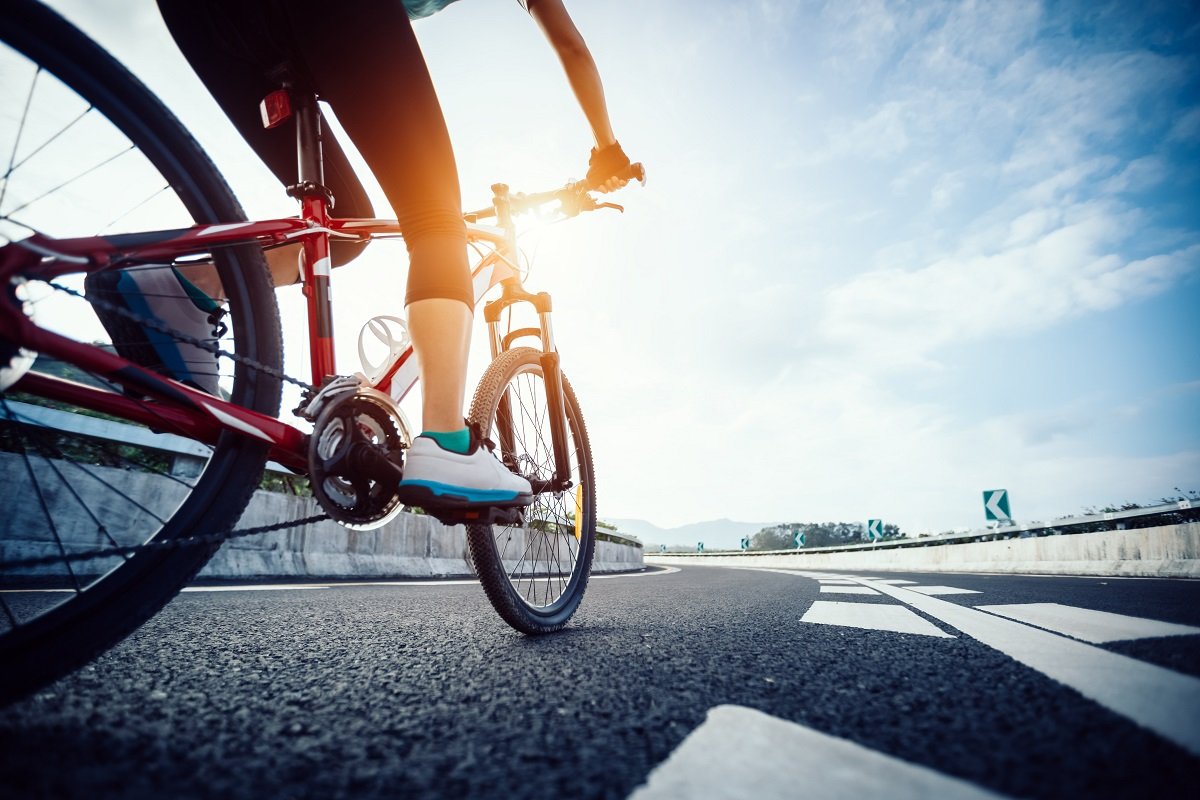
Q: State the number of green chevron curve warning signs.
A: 6